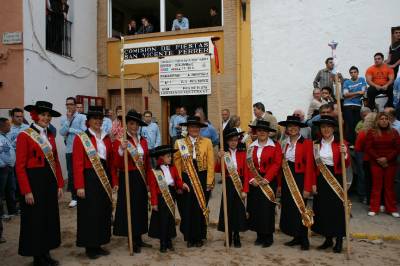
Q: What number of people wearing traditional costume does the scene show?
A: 9